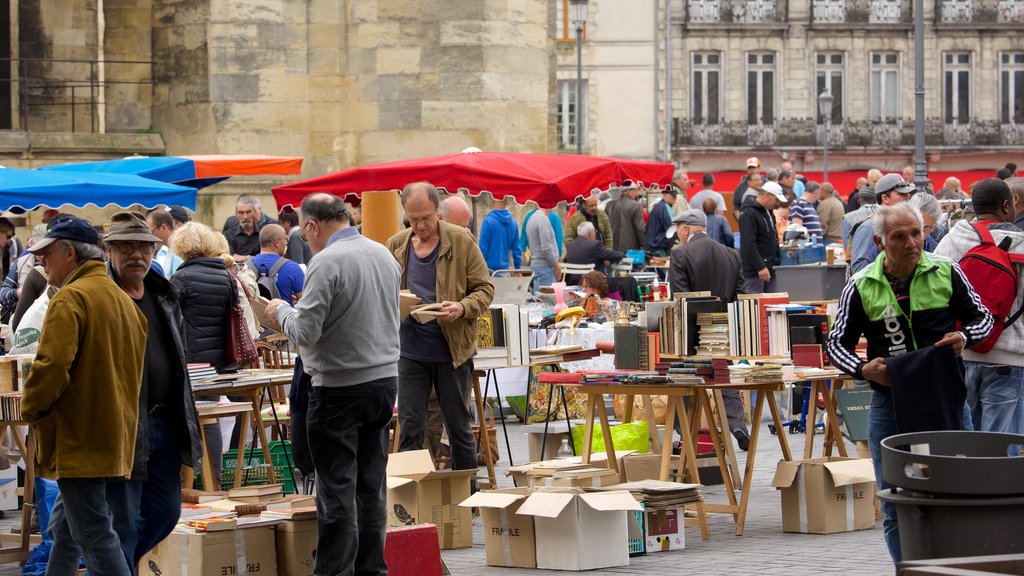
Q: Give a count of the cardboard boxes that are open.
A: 4